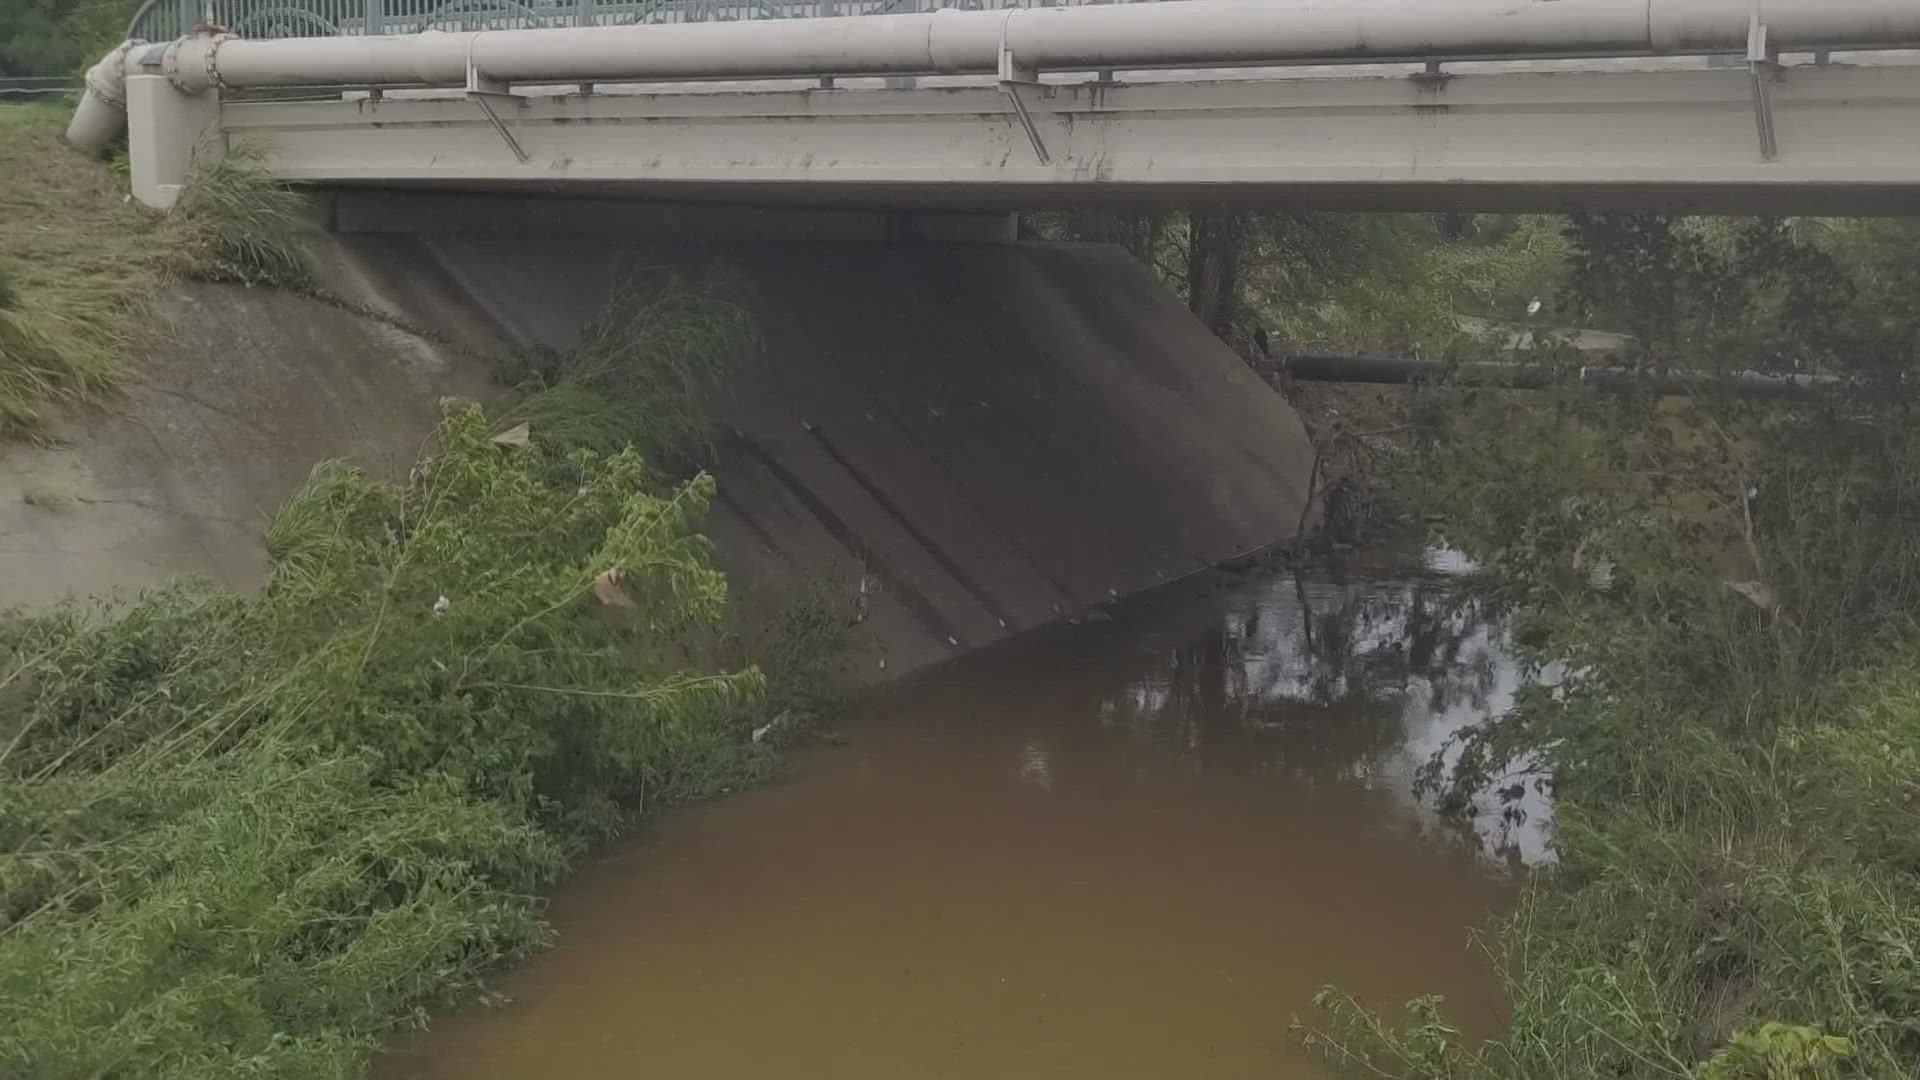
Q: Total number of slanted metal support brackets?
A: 3